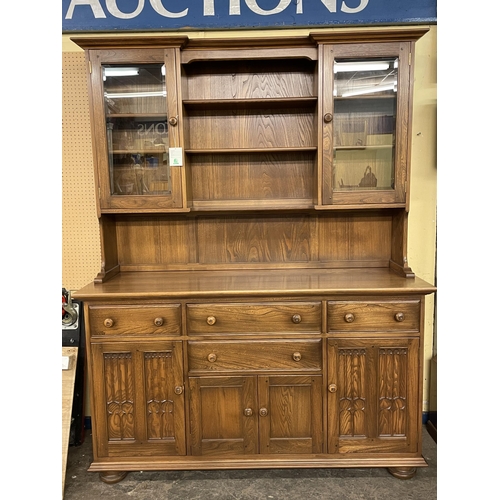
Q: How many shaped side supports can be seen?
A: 2